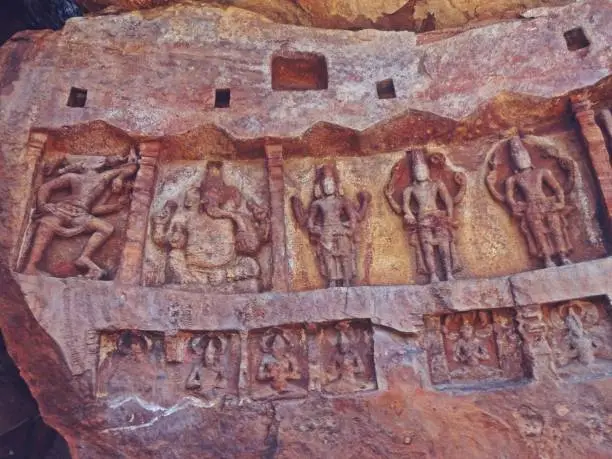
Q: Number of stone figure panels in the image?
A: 11